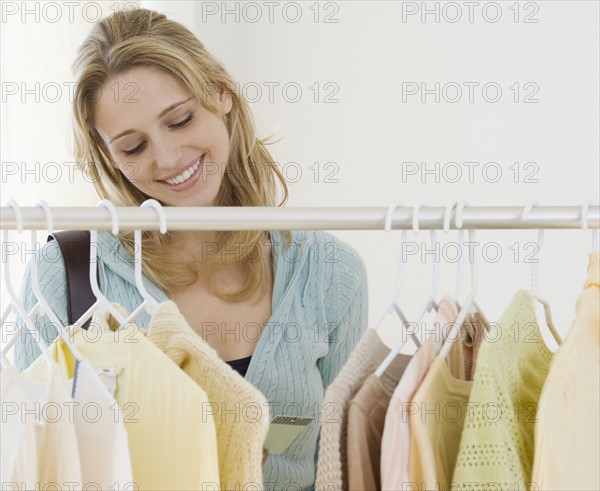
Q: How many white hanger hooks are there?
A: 10